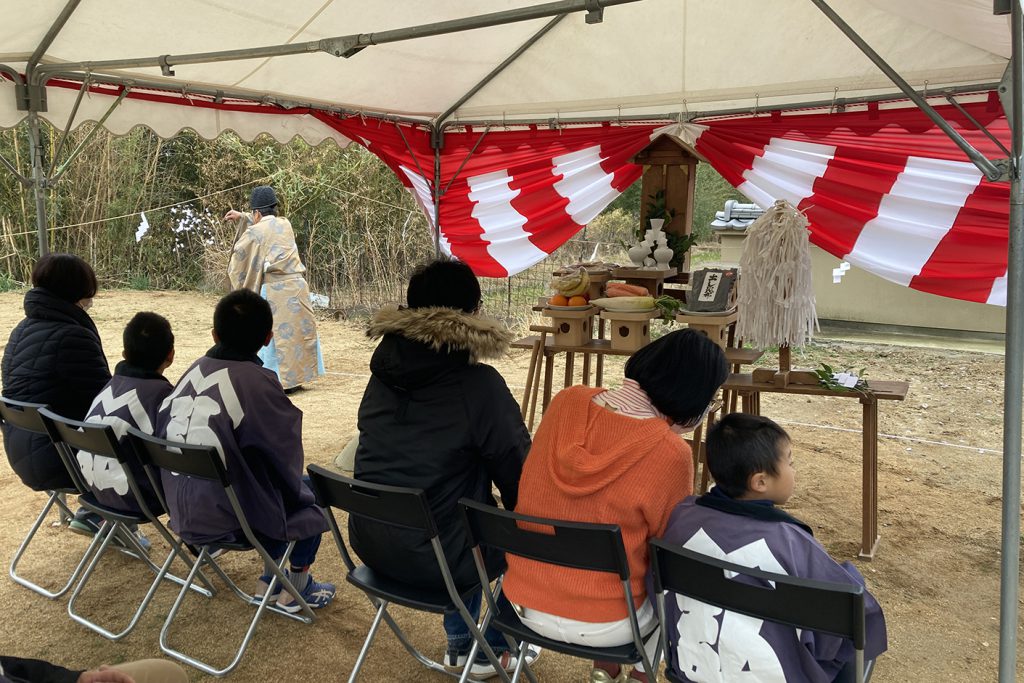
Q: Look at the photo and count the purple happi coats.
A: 3